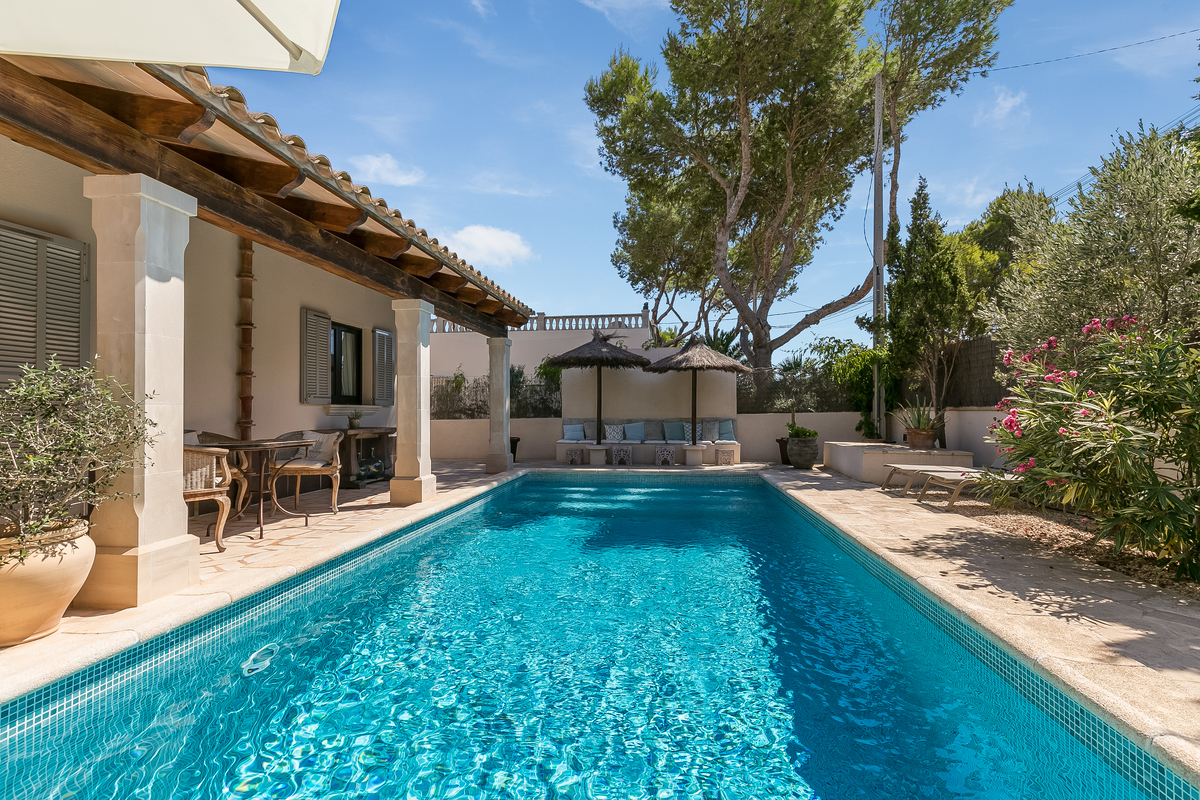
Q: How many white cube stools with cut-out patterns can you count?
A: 4